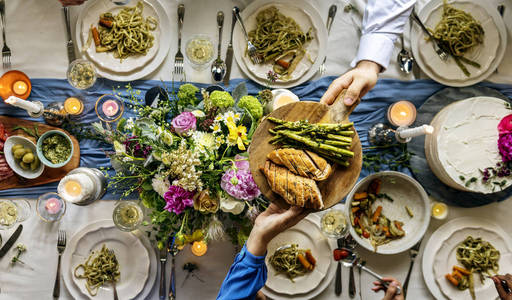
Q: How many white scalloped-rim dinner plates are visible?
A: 6